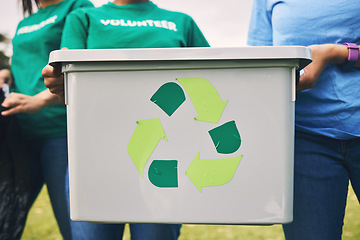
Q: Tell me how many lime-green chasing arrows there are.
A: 3